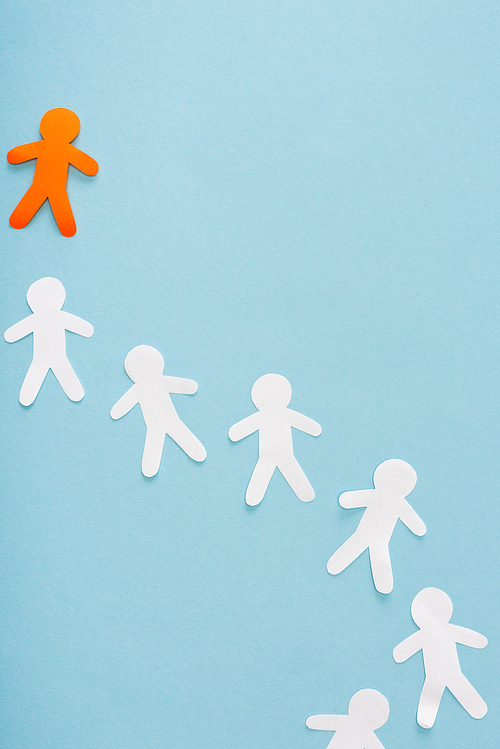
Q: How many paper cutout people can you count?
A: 7